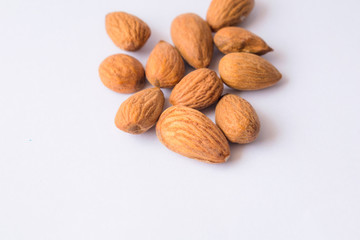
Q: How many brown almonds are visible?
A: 11